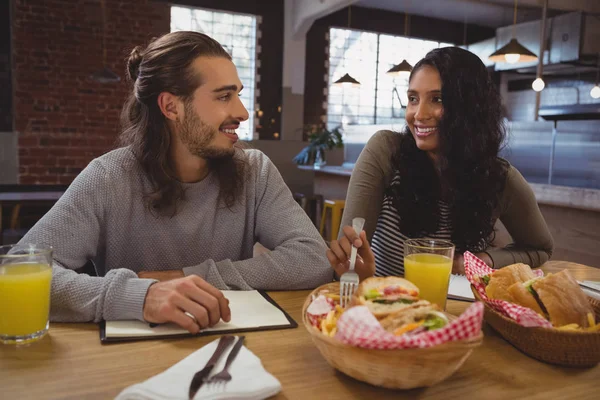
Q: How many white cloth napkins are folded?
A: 1